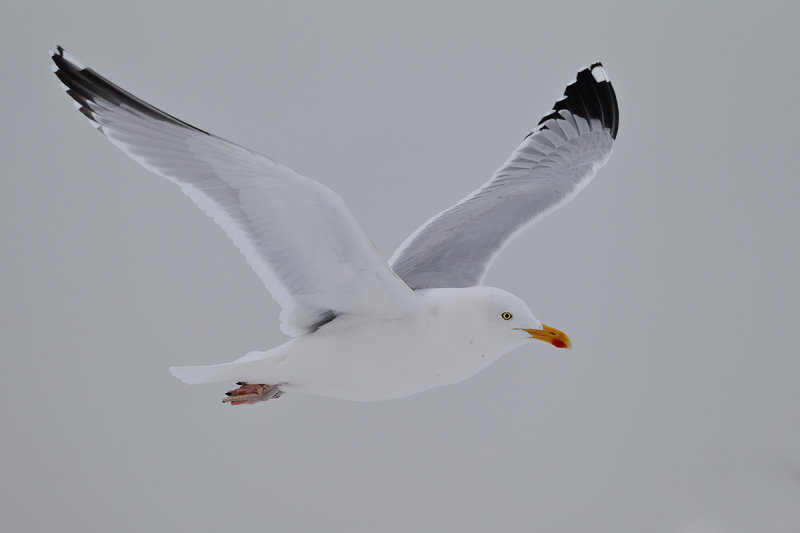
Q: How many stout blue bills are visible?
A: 0